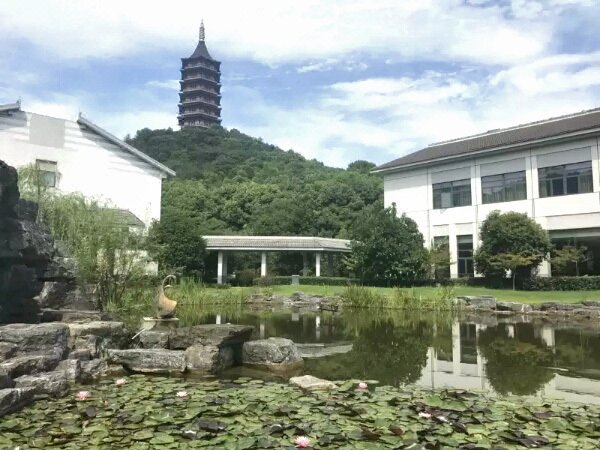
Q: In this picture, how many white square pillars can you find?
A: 3